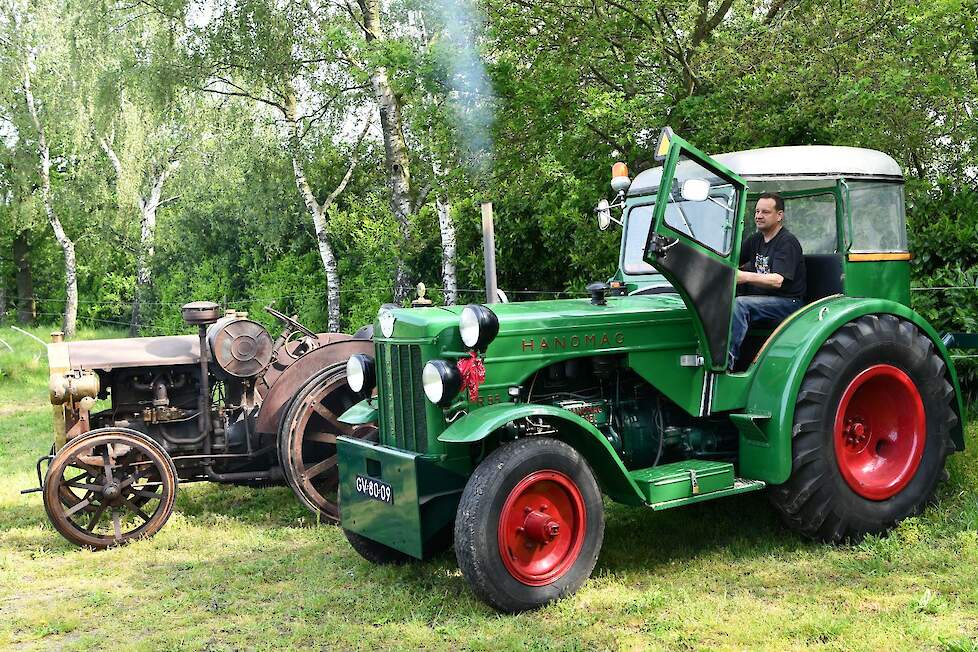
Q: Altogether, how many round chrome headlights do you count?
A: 3